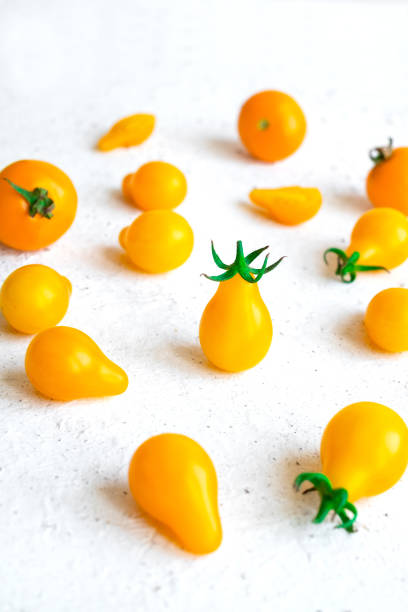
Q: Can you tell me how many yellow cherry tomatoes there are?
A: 14